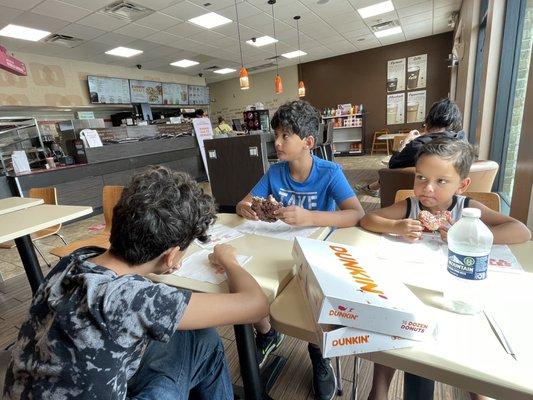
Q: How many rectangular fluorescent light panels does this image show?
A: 9